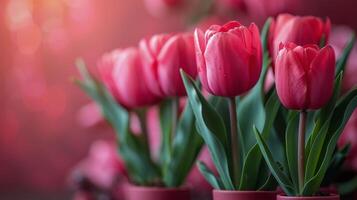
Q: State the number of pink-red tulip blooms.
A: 5